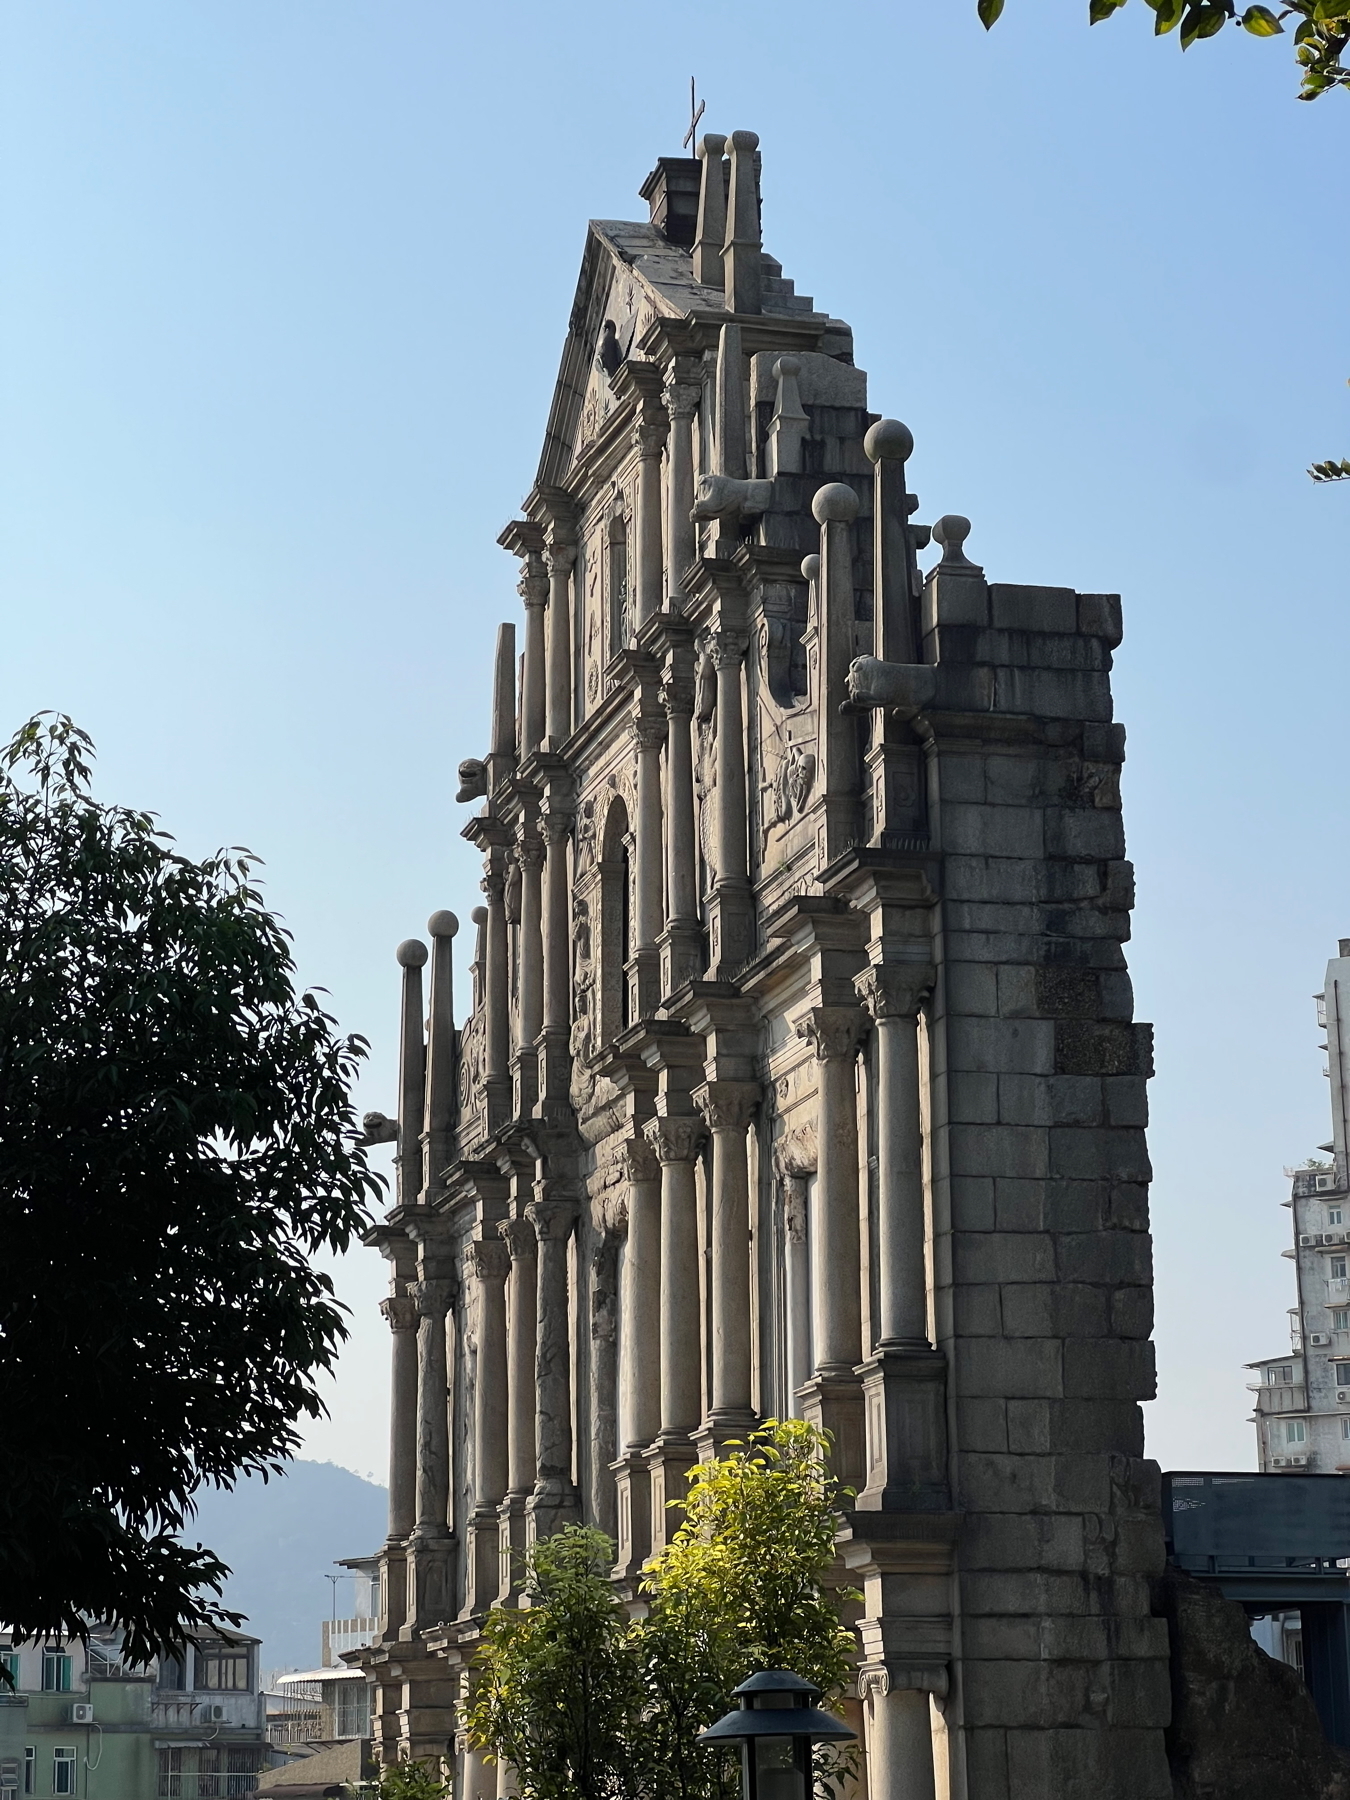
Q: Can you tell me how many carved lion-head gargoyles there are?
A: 4